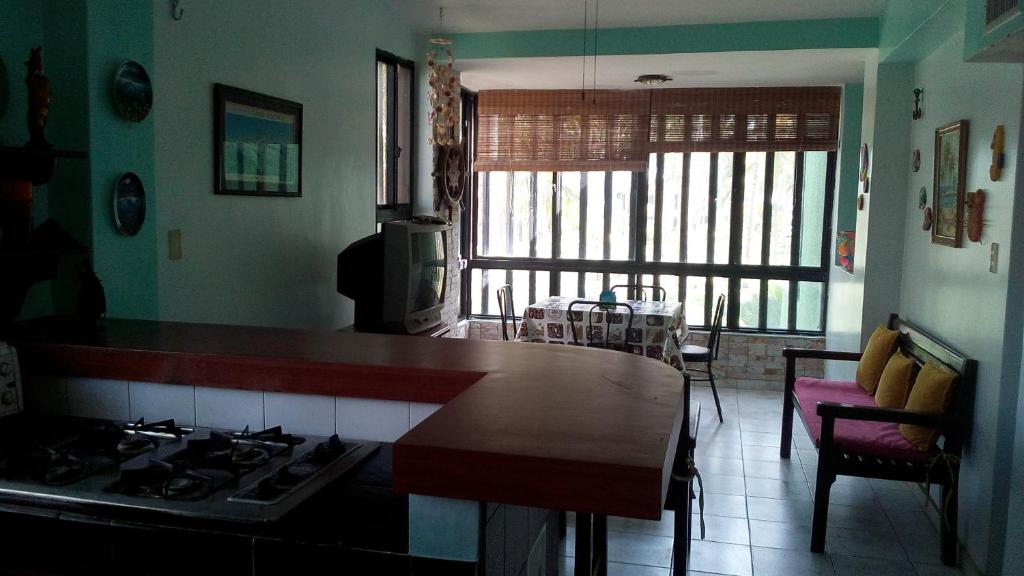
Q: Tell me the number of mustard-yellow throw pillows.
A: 3